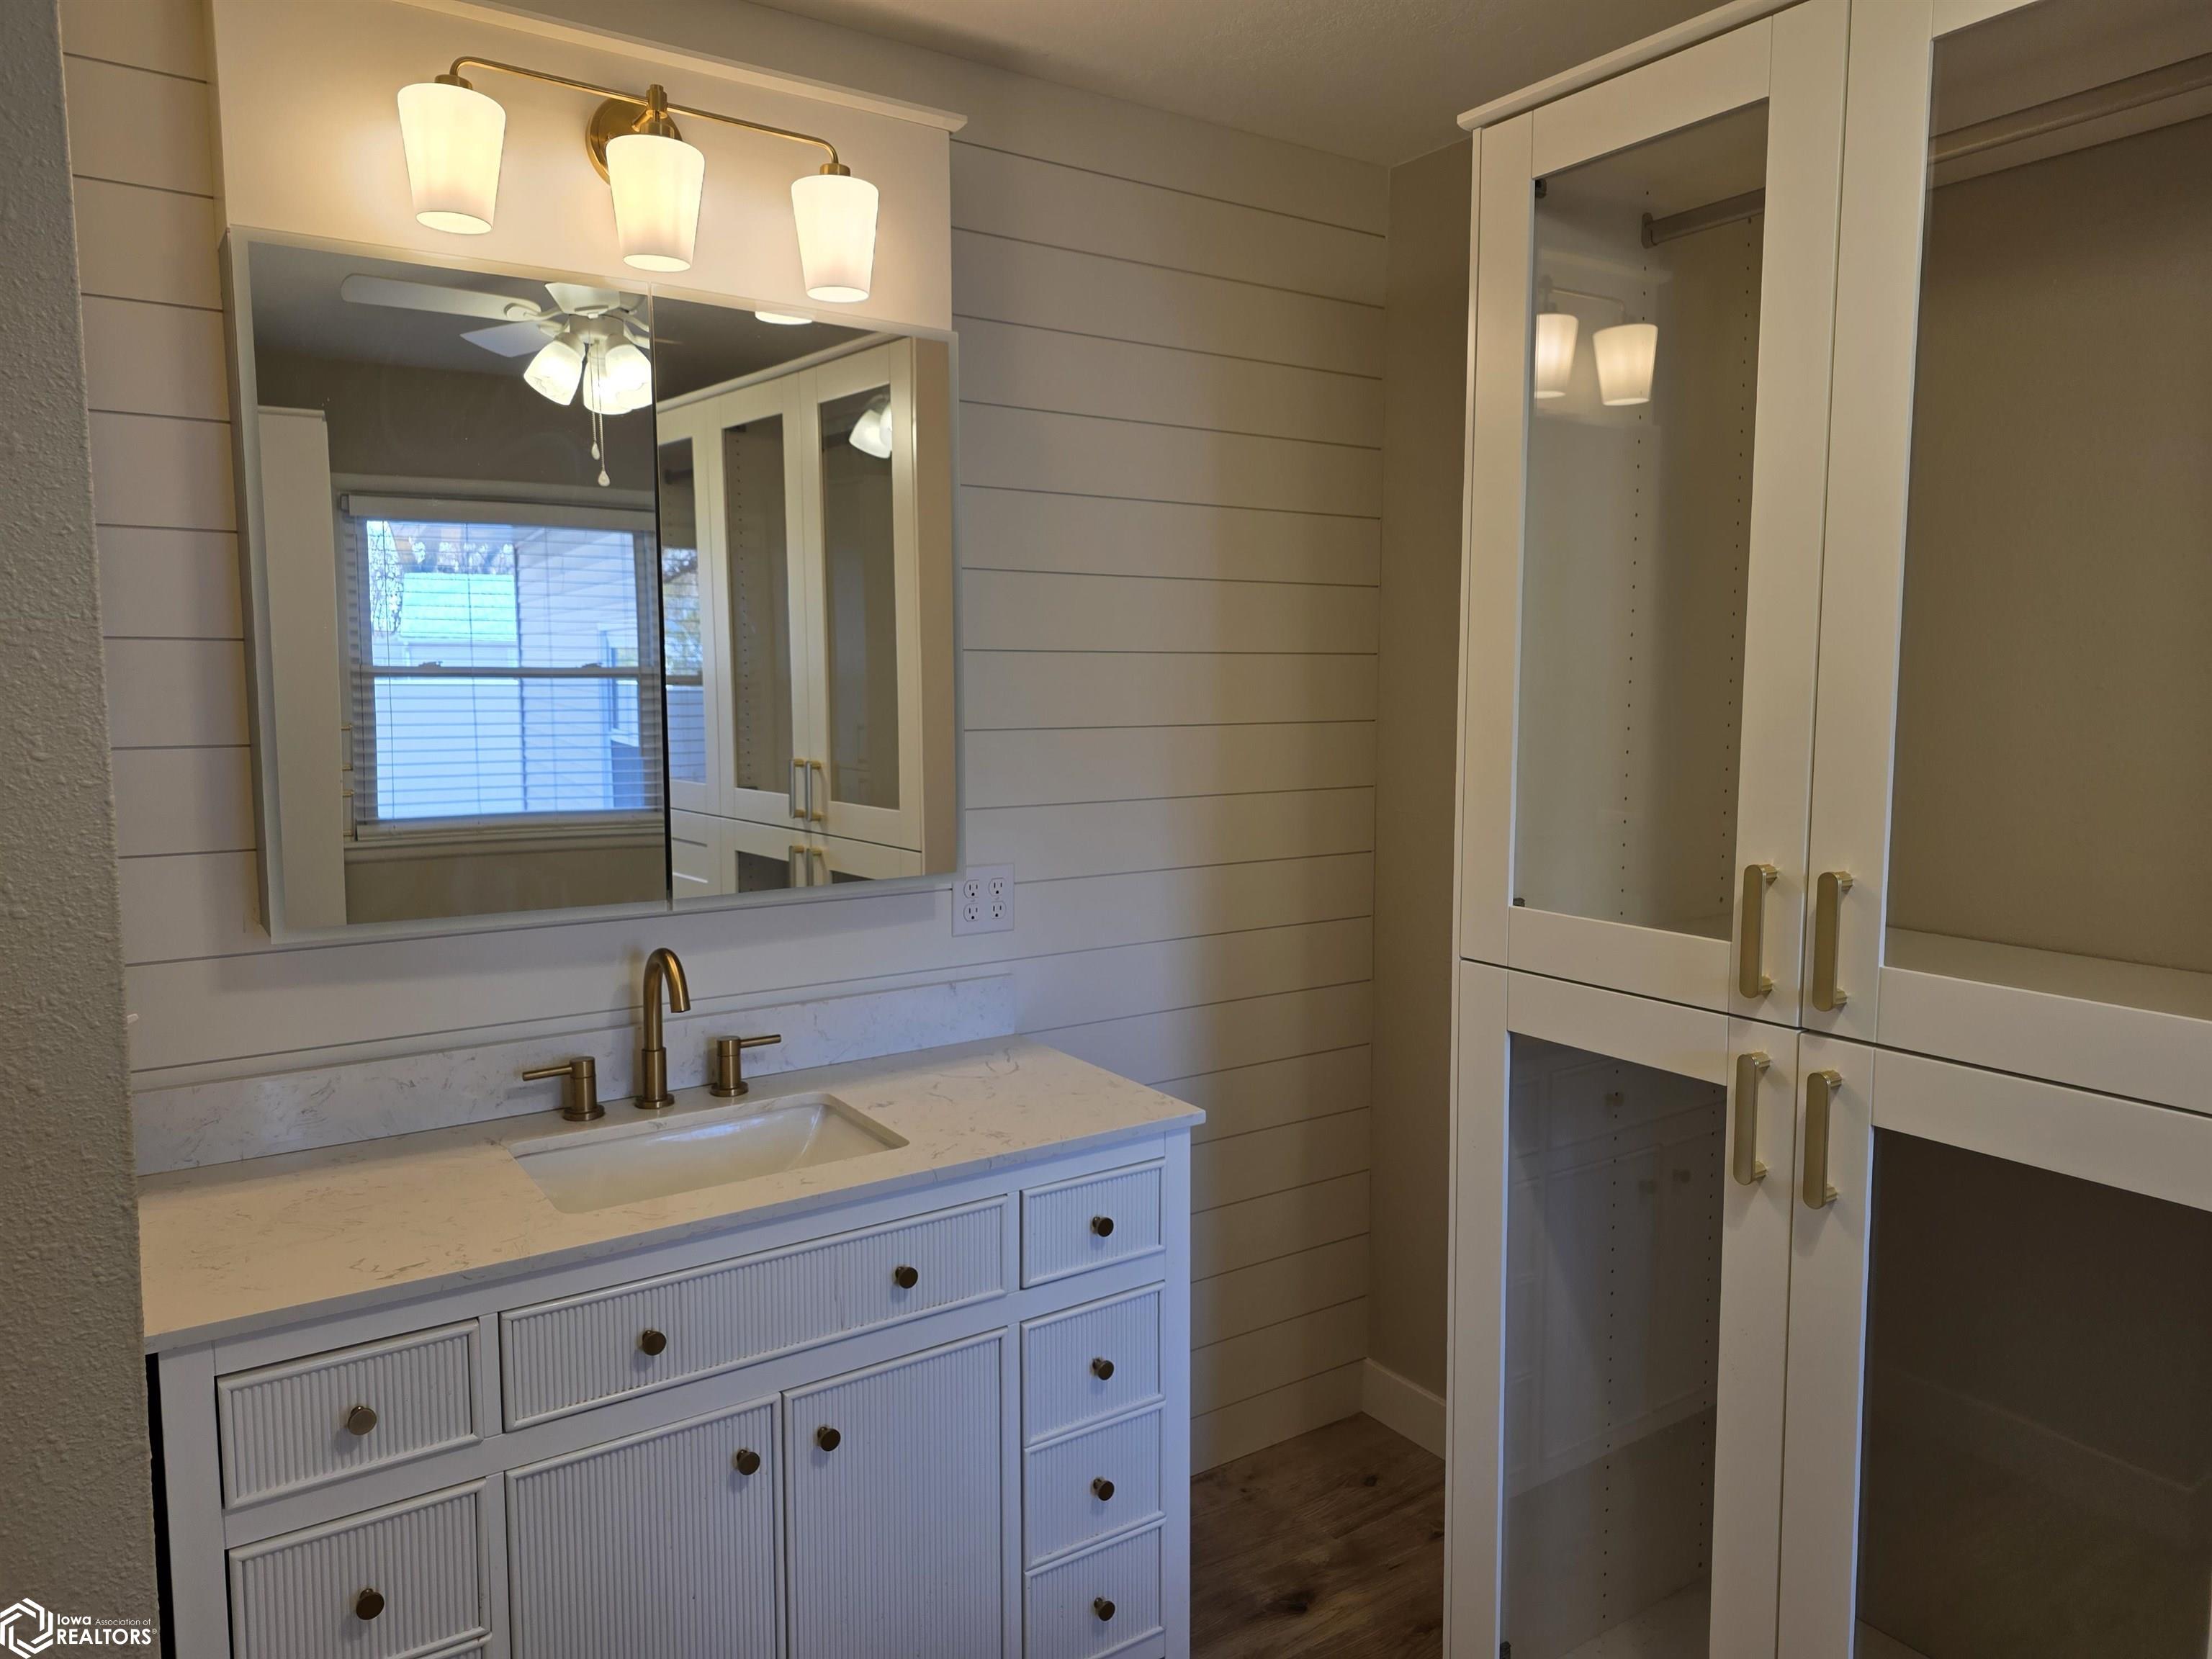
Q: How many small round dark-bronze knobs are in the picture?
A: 10